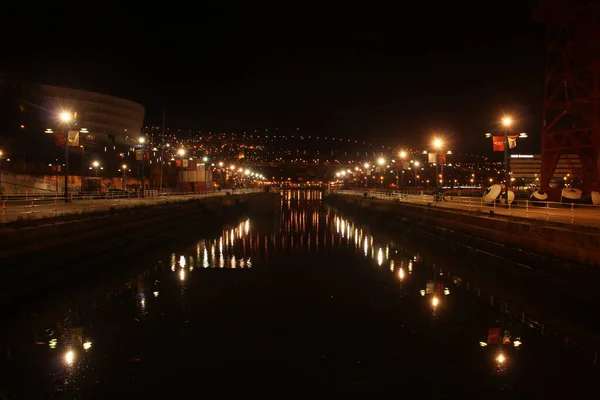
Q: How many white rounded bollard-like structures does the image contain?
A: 5